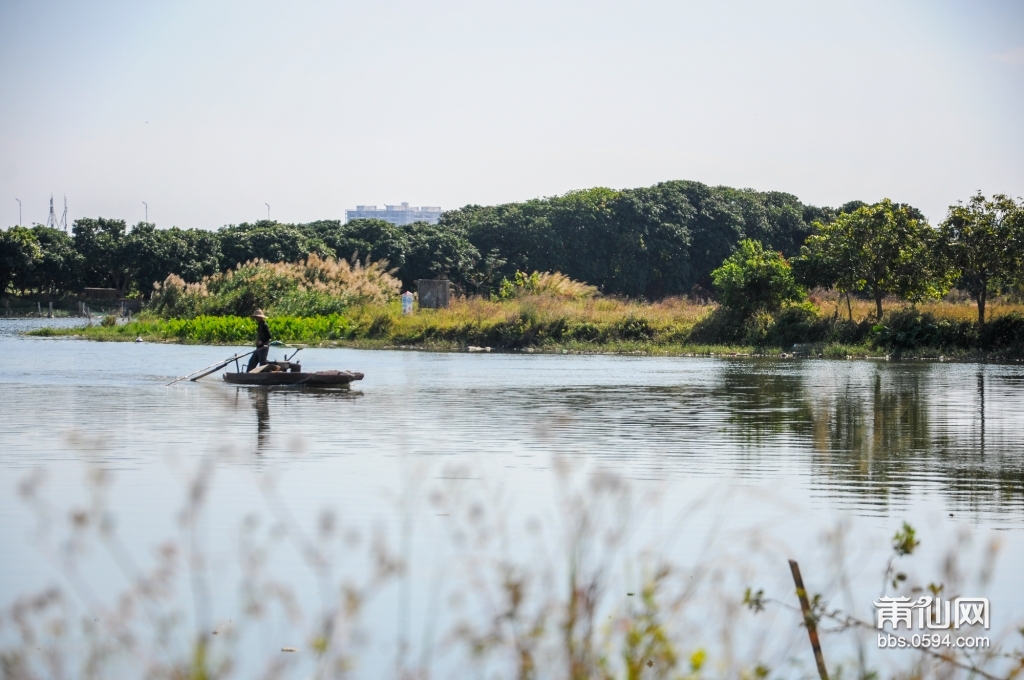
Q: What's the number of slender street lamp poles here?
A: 3